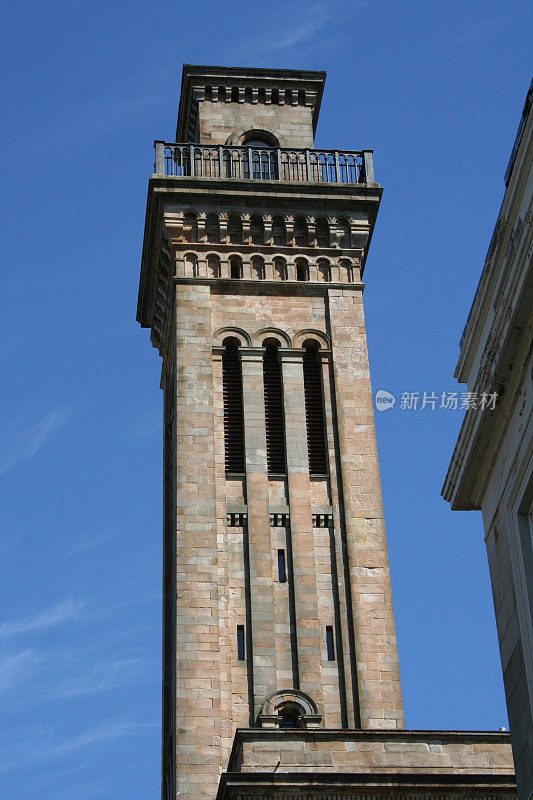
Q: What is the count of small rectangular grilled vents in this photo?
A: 3